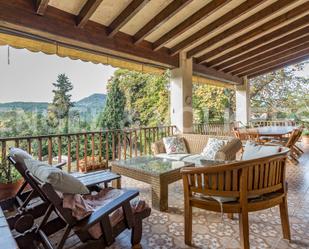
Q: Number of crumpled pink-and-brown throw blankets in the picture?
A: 1